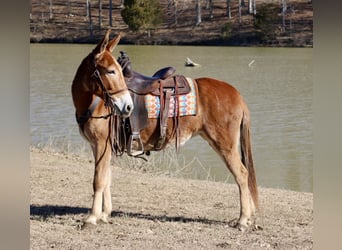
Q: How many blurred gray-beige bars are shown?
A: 2